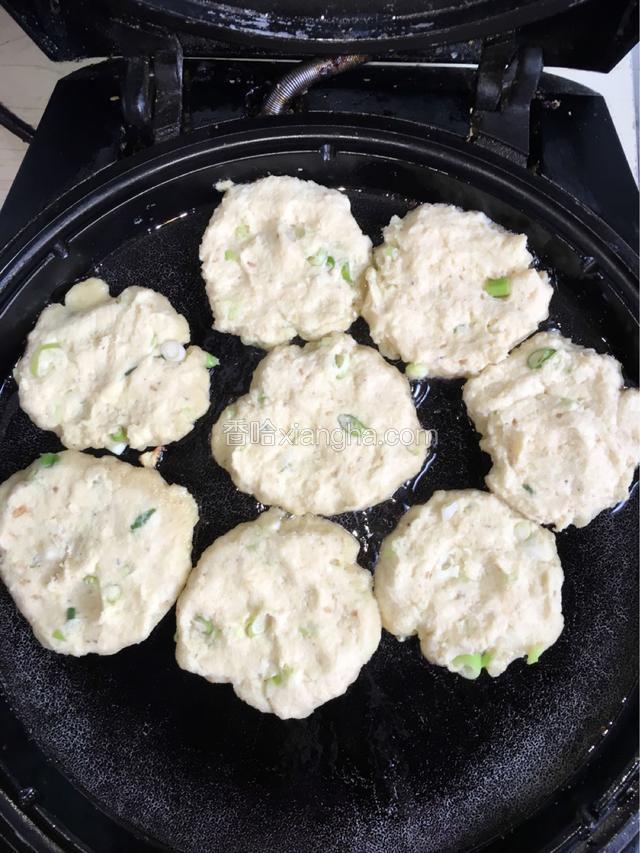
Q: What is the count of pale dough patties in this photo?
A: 8